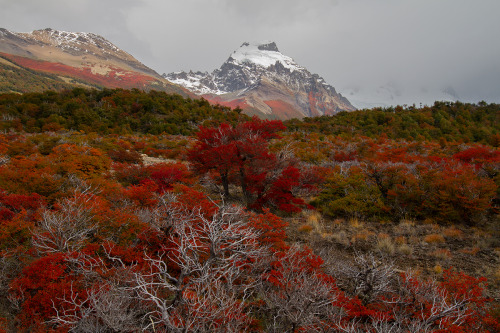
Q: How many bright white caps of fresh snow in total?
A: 1